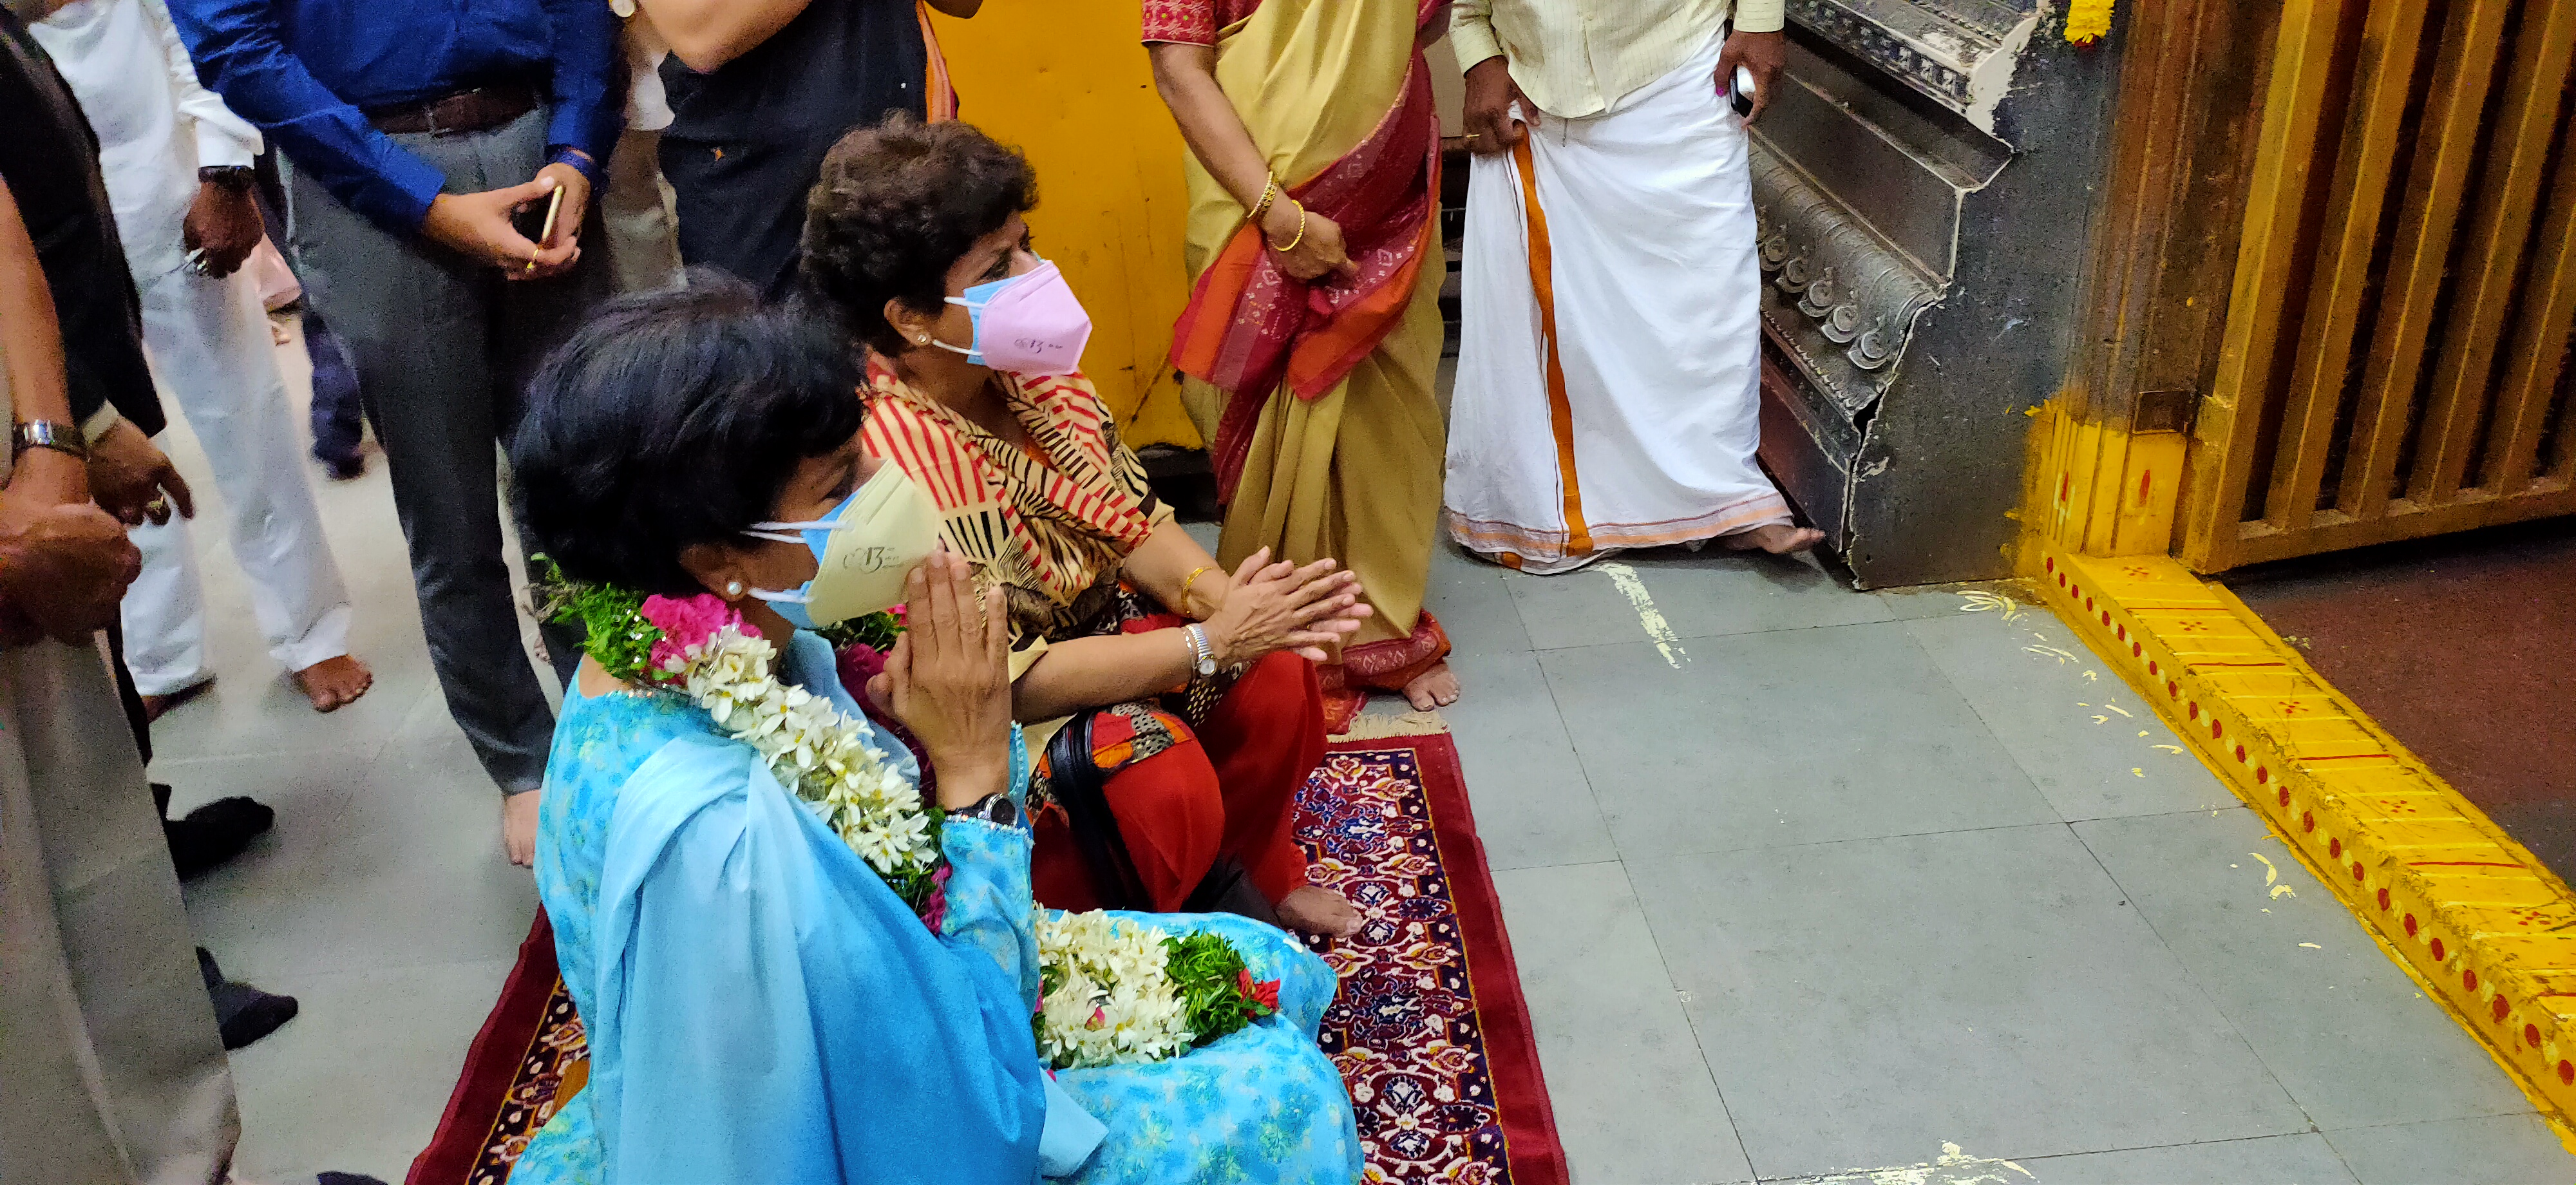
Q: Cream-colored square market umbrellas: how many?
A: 0